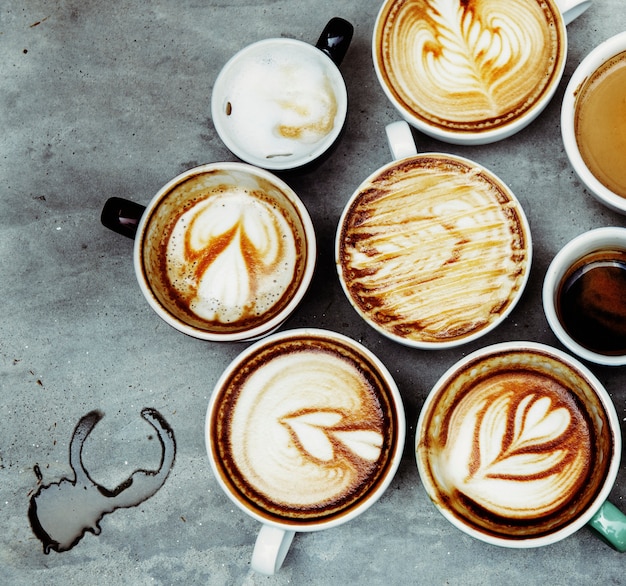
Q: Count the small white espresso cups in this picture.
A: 1